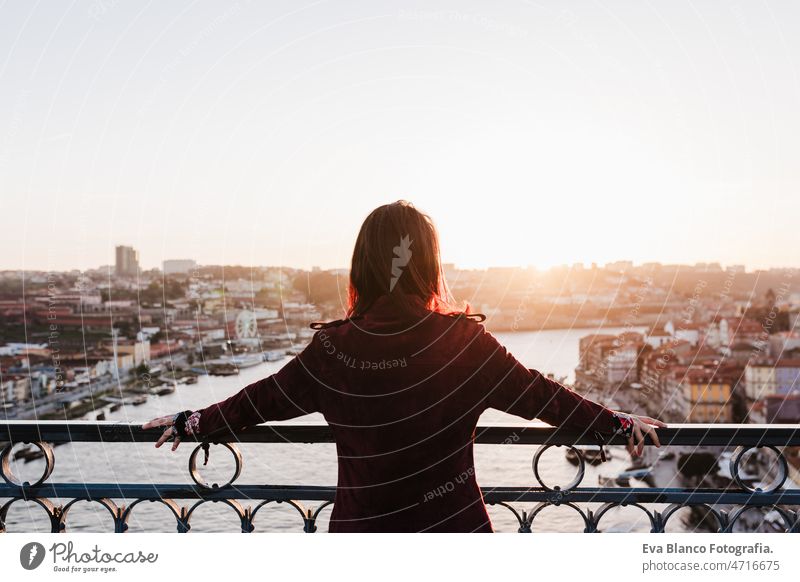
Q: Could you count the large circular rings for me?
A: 4